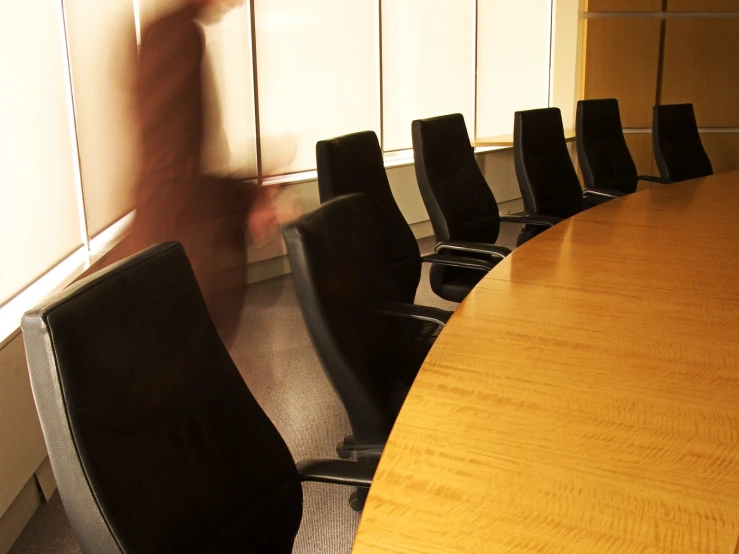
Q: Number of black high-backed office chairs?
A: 7